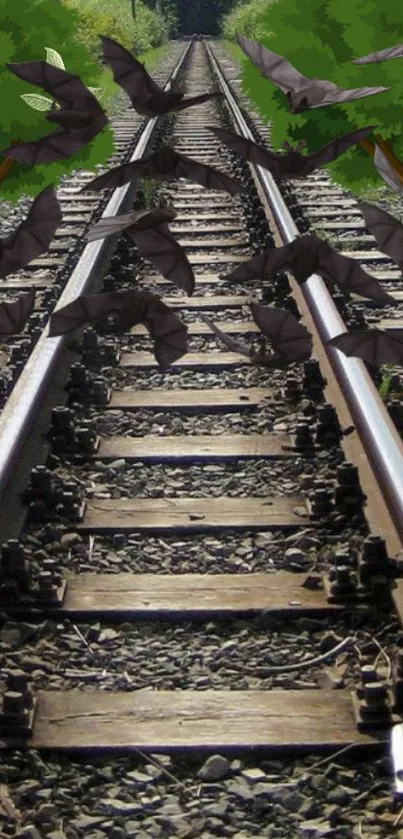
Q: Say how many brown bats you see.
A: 15